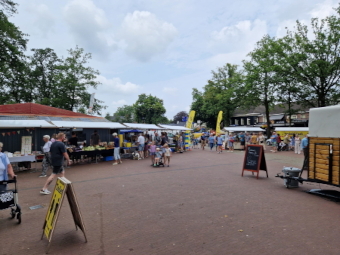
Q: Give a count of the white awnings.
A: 6